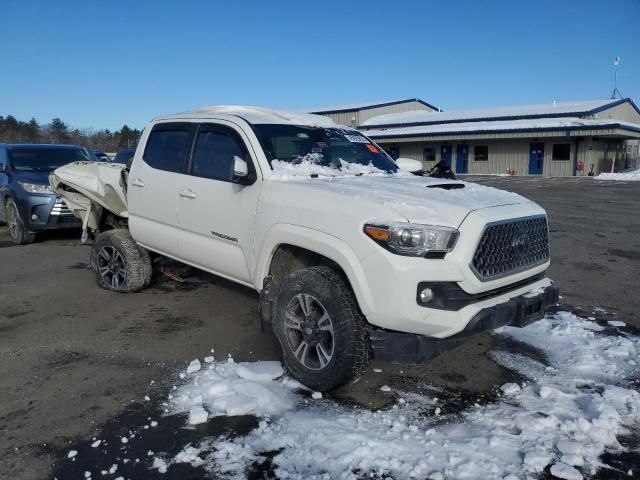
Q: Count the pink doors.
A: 0